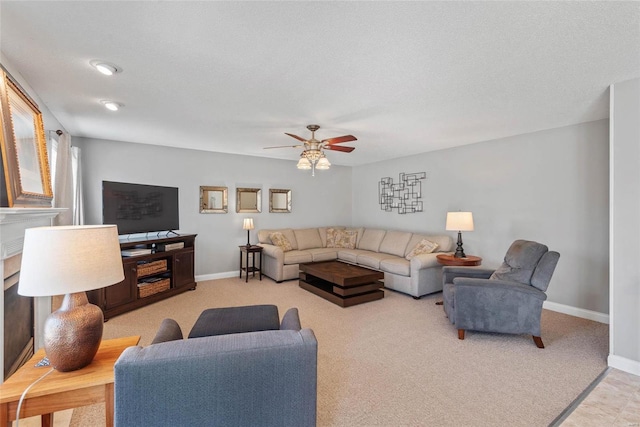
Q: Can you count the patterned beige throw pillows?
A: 4